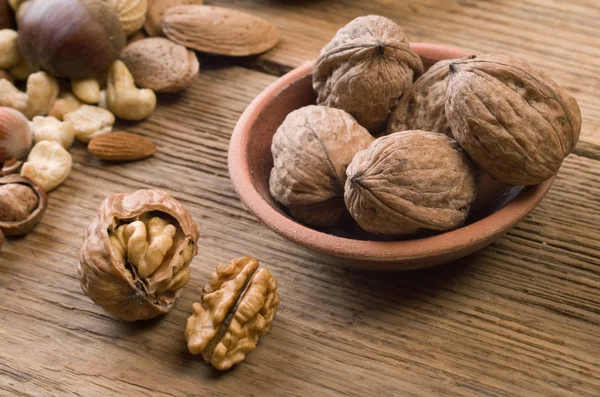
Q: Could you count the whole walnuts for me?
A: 5